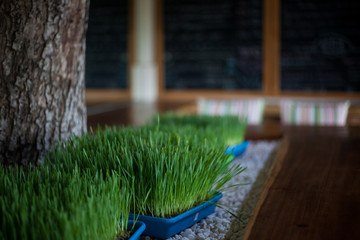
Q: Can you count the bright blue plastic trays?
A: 3